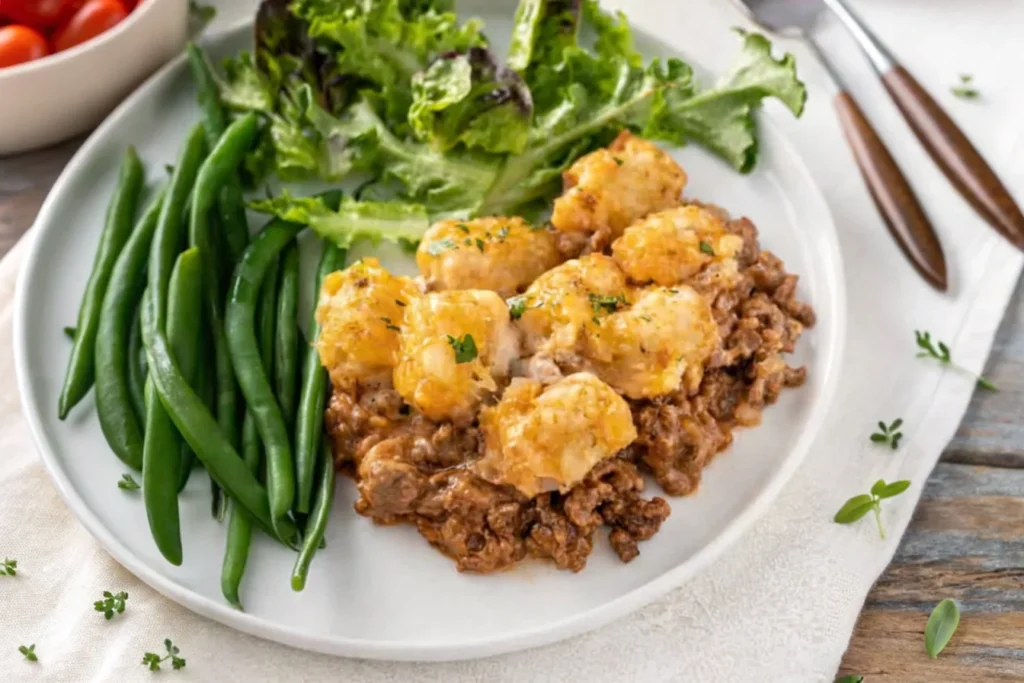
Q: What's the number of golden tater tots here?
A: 8